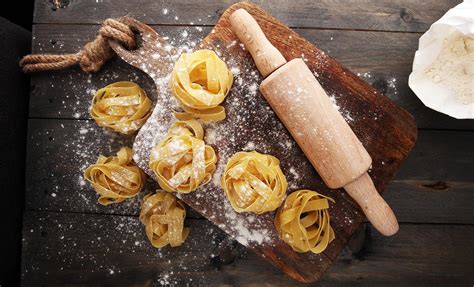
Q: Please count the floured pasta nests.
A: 7